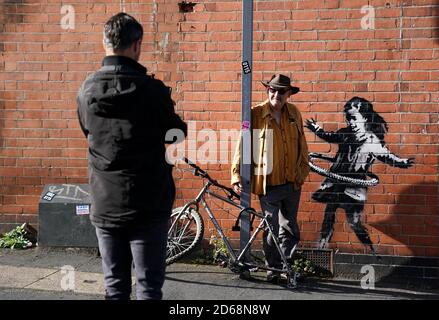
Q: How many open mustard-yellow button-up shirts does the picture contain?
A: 1